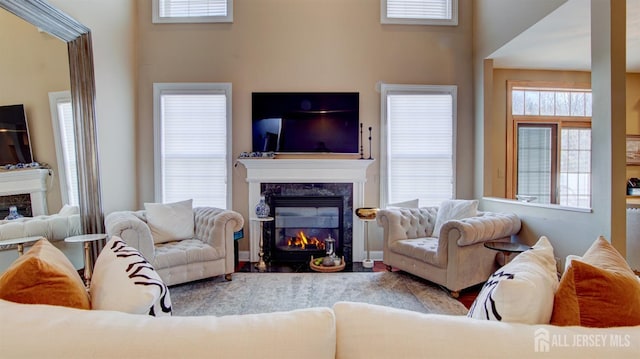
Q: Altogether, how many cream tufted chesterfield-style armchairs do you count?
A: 2